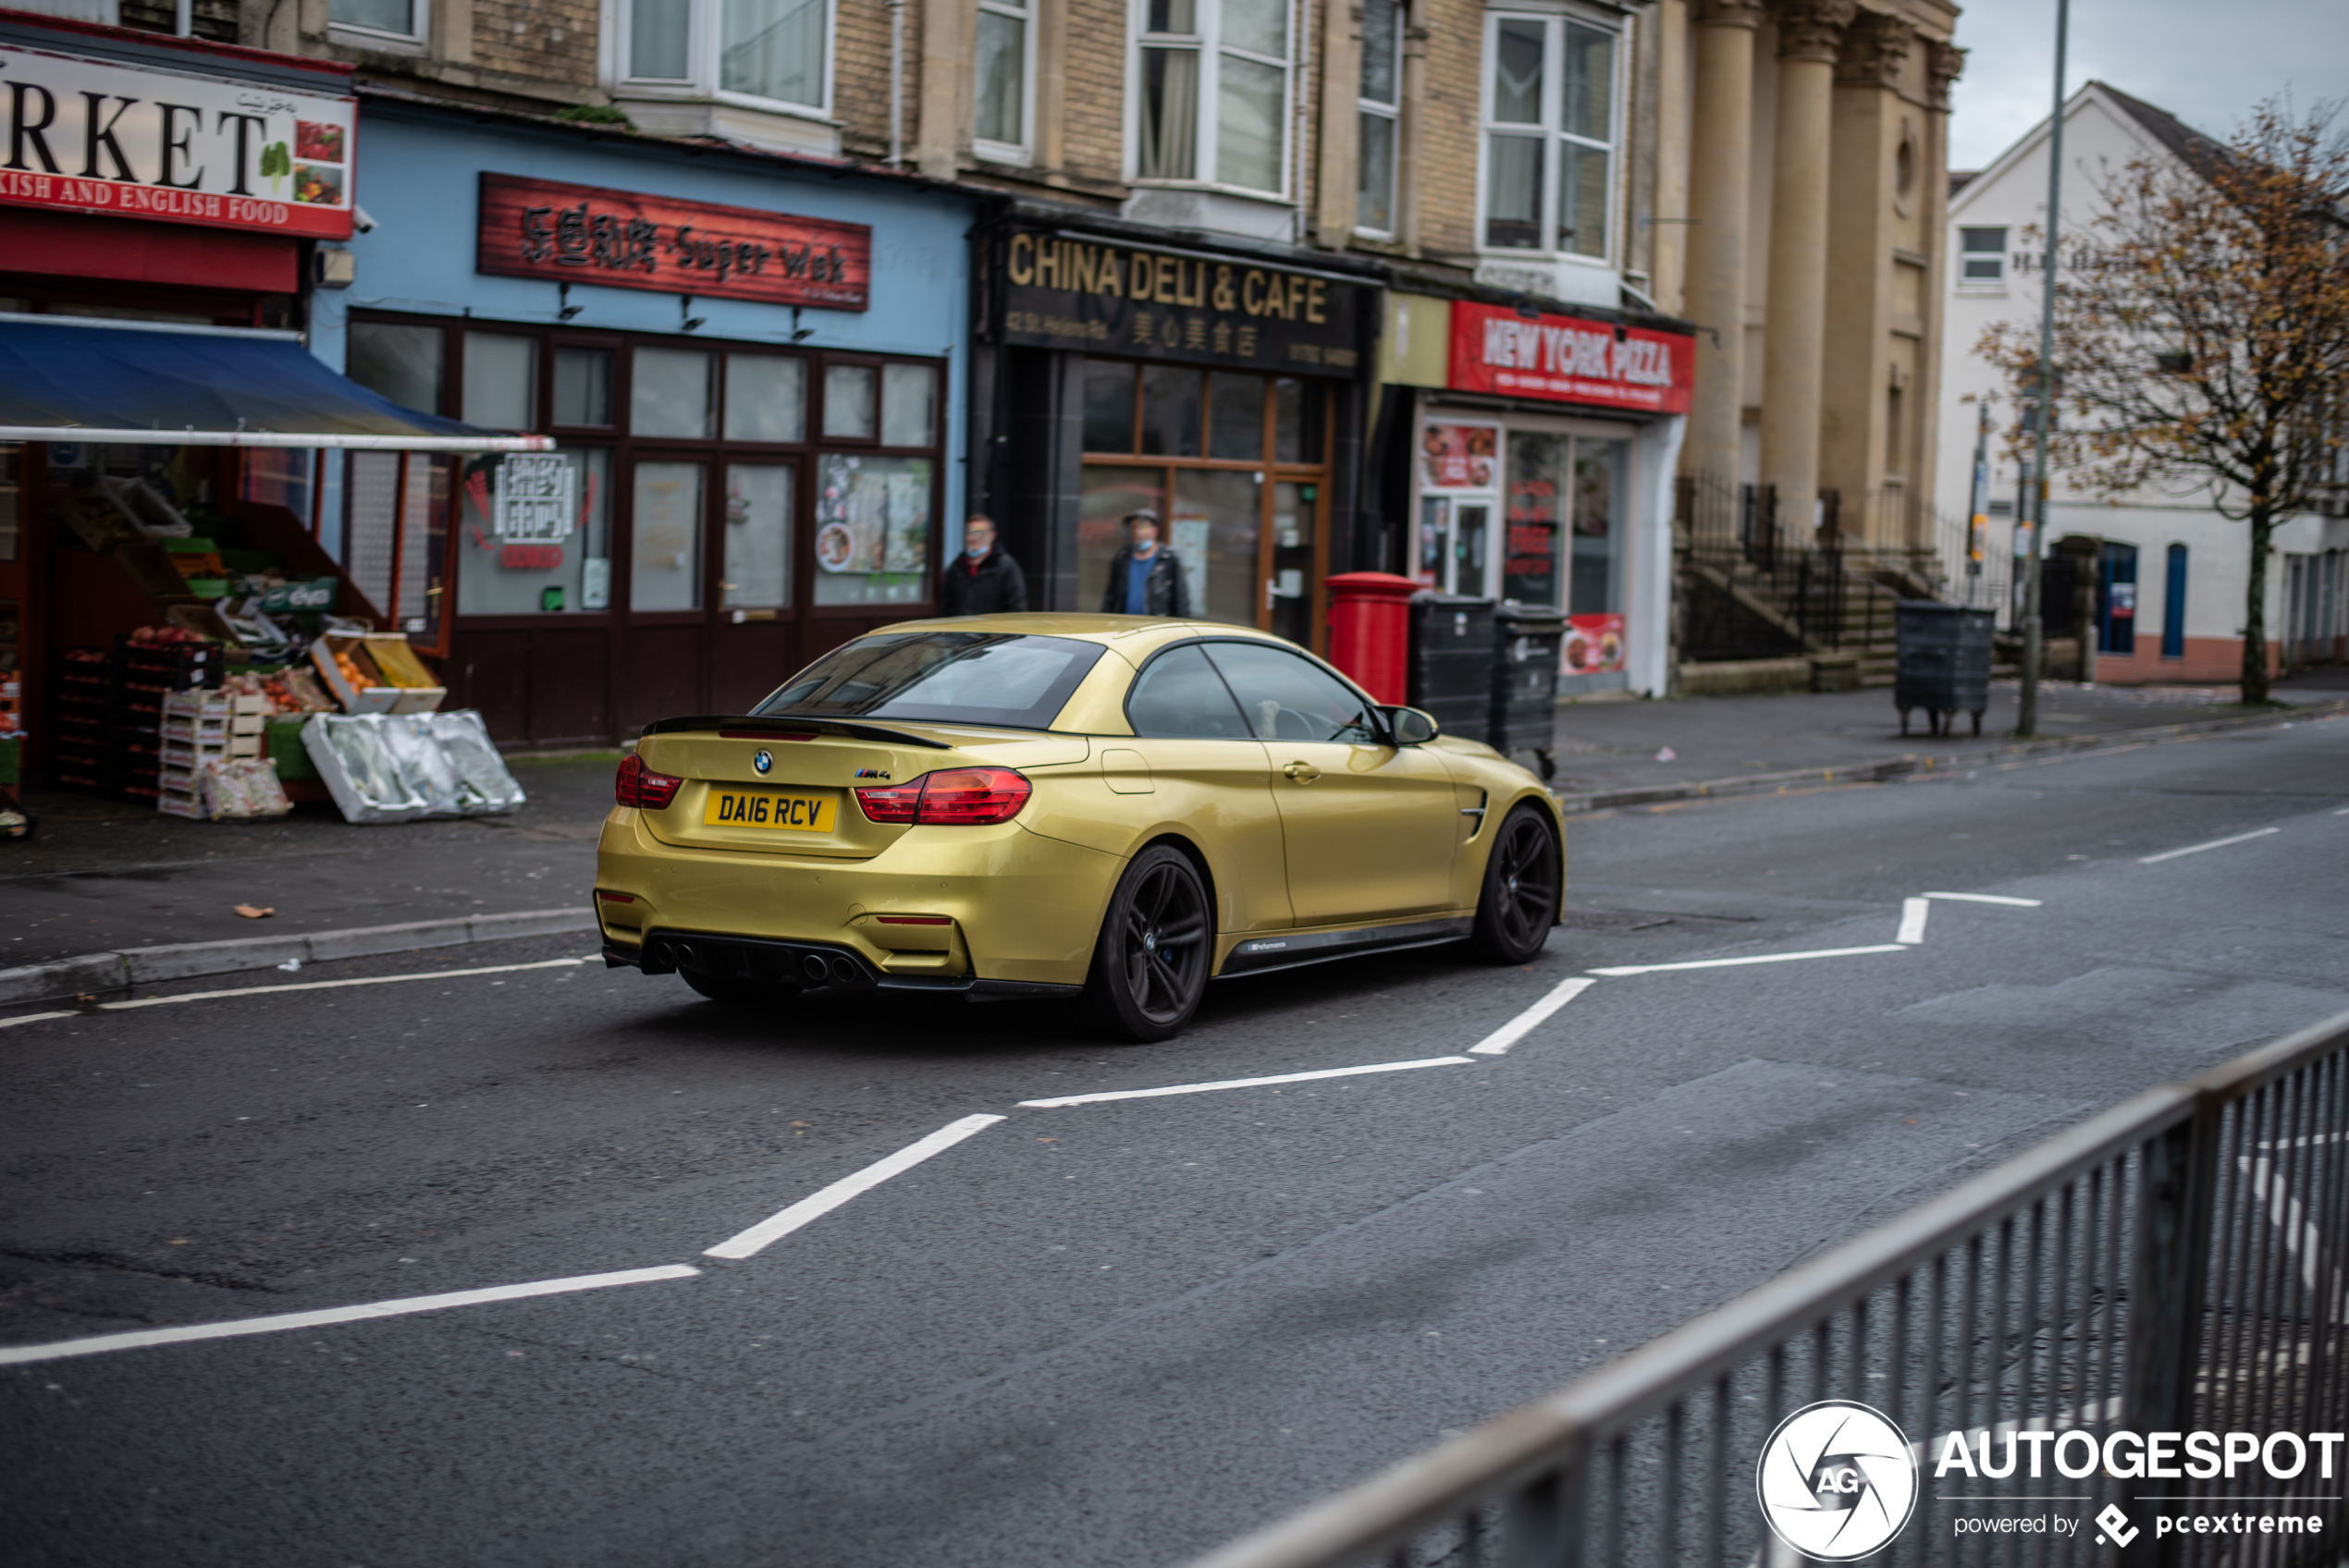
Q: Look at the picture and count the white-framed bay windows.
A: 3